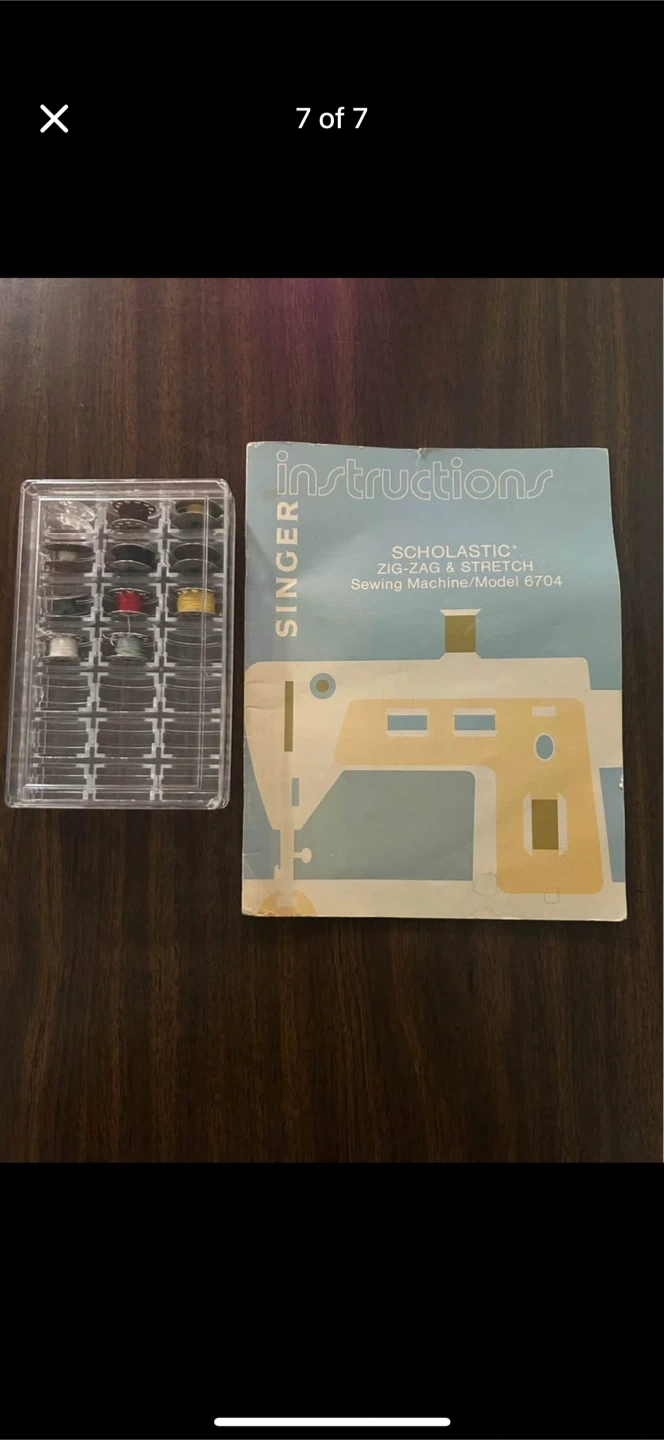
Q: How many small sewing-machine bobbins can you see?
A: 11